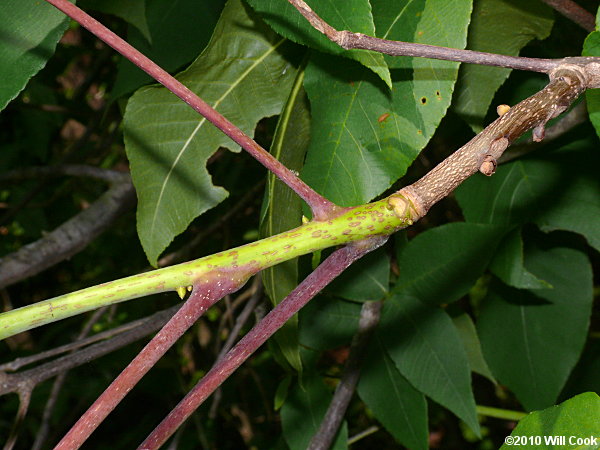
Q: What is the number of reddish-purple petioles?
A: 3